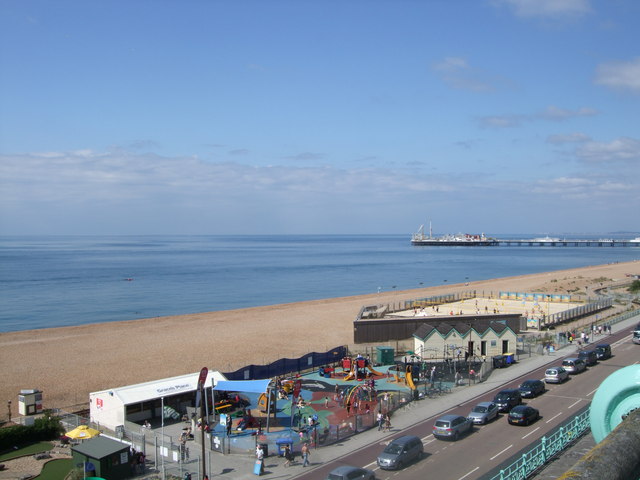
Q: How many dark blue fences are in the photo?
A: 1